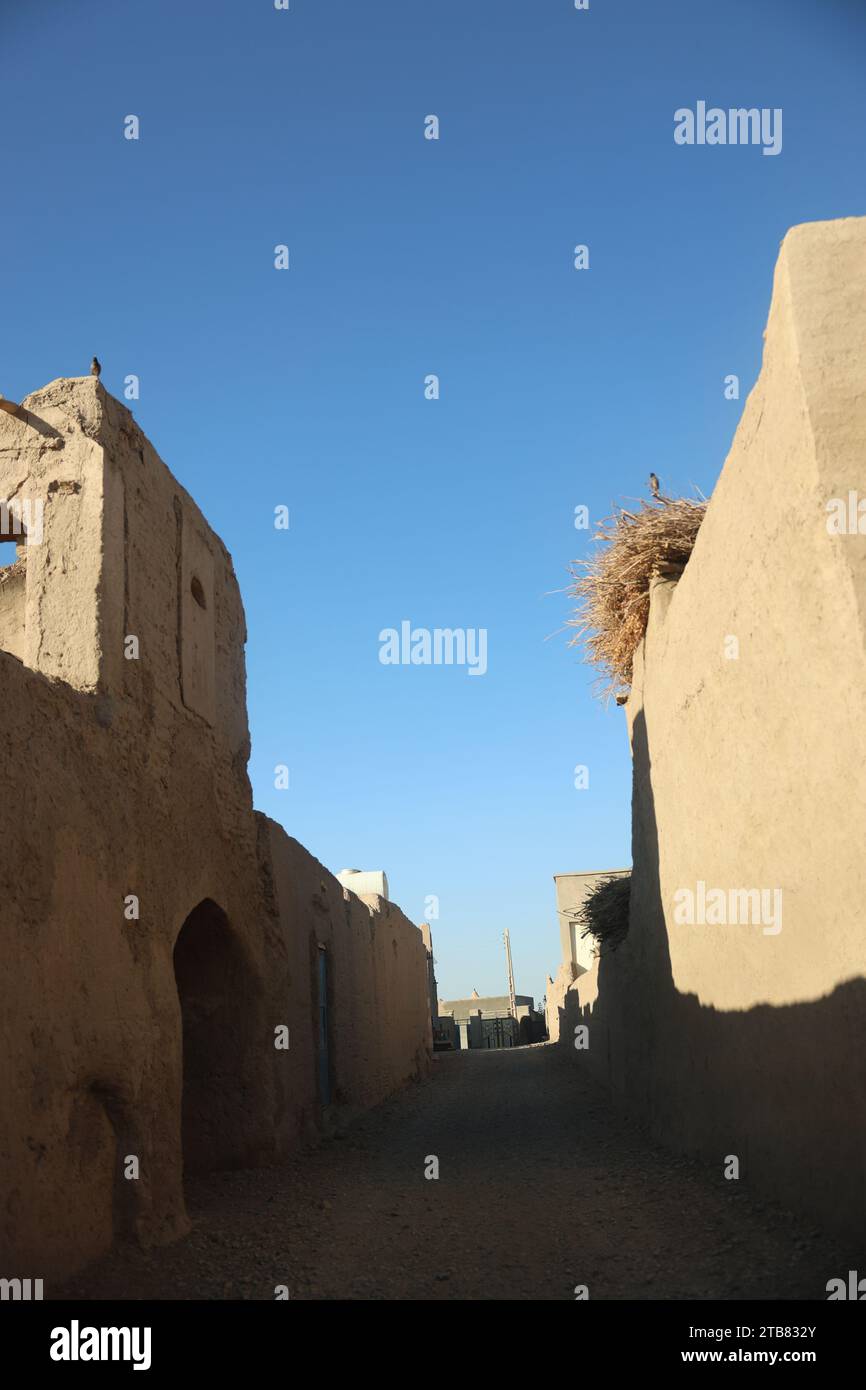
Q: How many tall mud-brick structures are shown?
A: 2